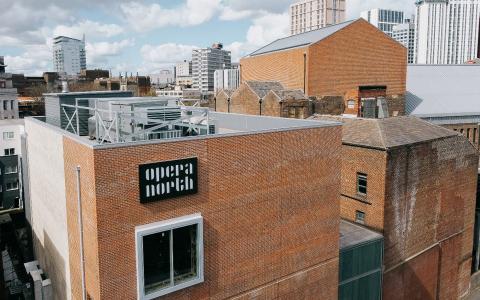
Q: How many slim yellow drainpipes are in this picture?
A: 0